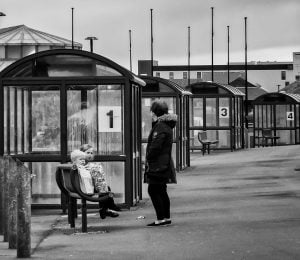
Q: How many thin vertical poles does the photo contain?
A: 7